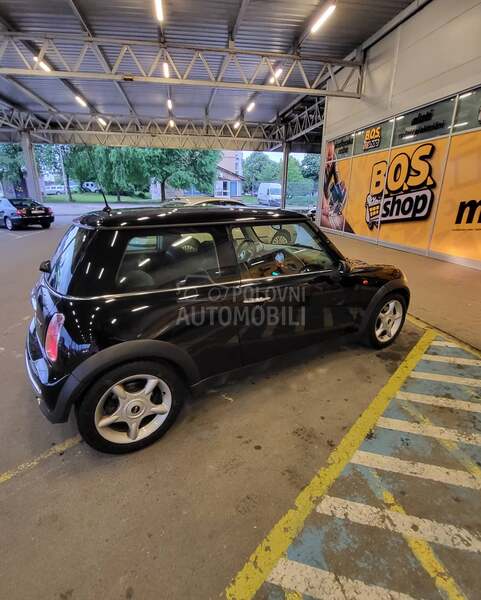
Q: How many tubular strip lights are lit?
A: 11